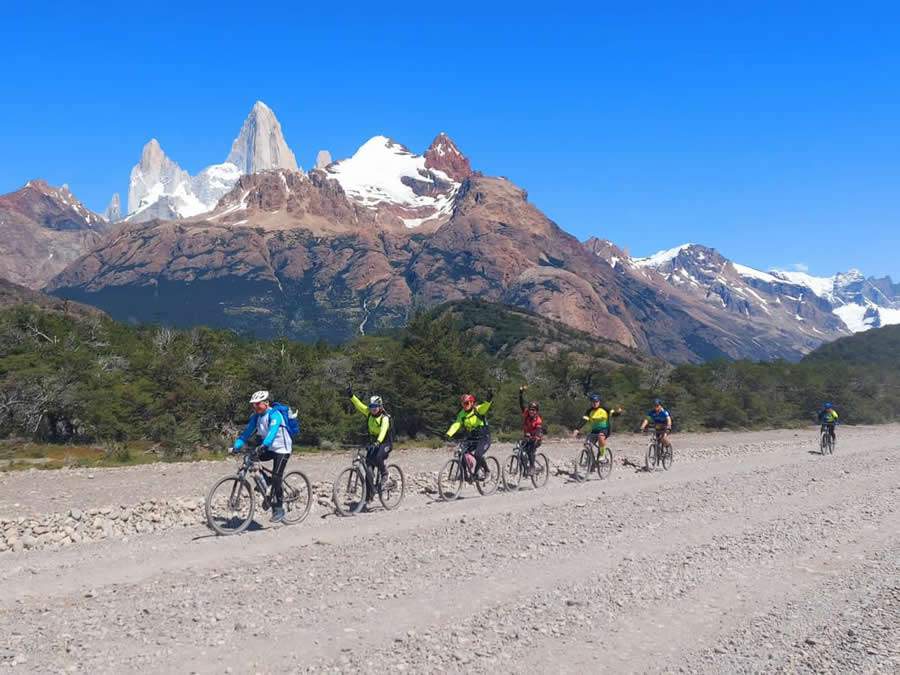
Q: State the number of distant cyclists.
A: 1